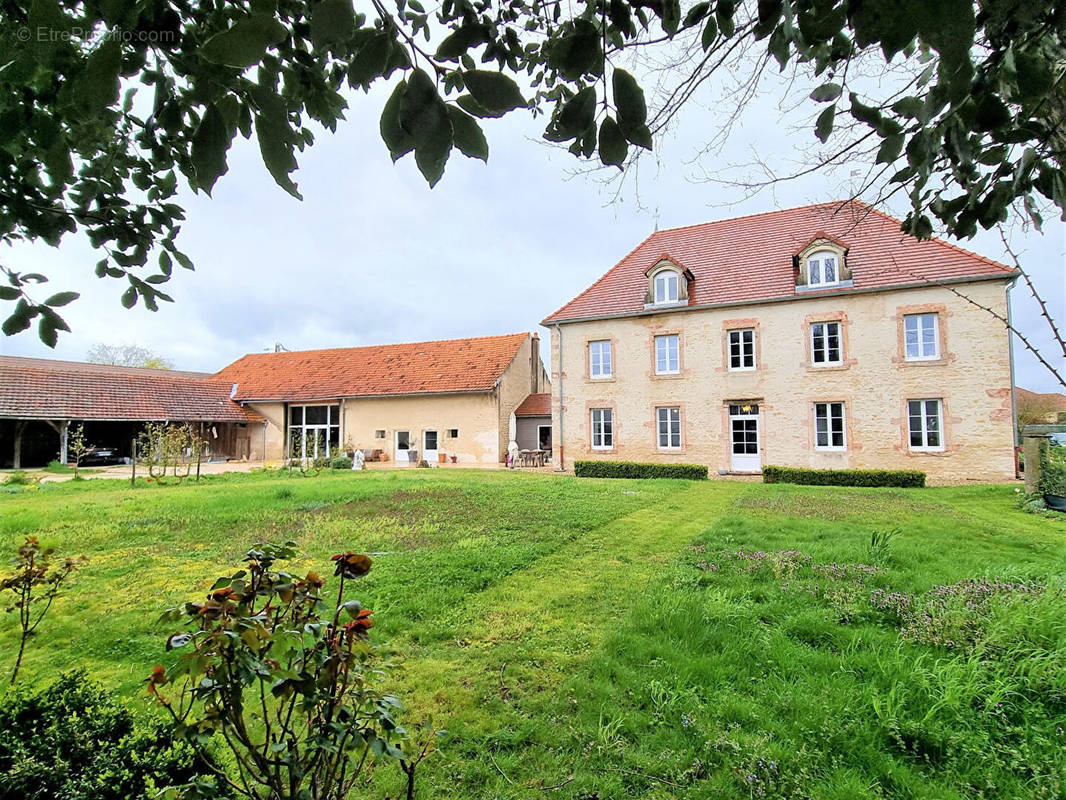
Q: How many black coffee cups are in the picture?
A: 0